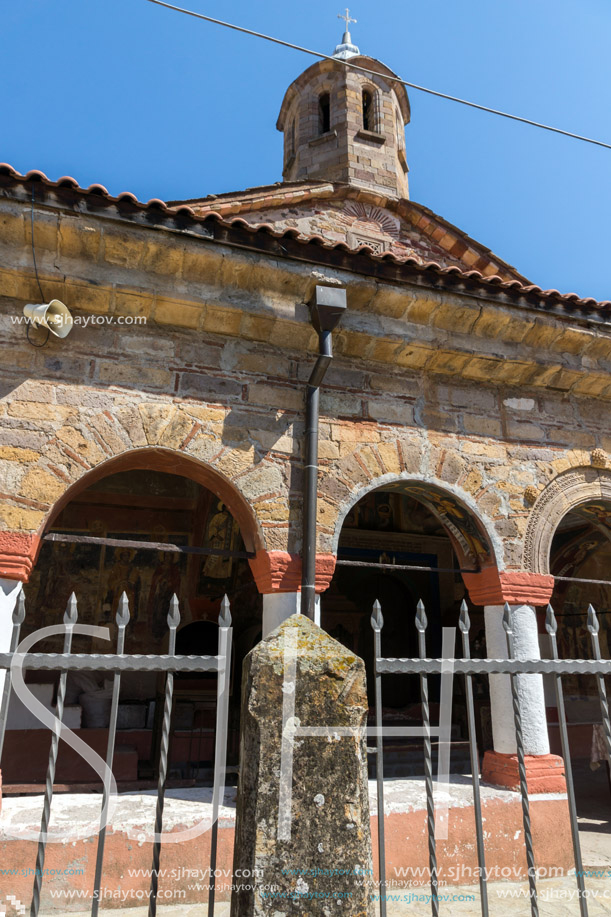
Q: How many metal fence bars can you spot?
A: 11